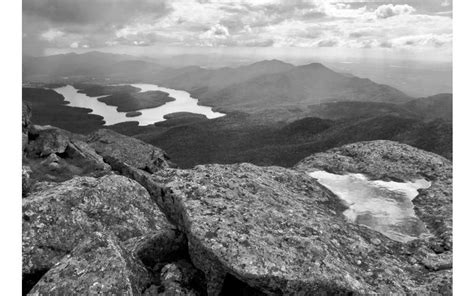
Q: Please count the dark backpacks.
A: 0